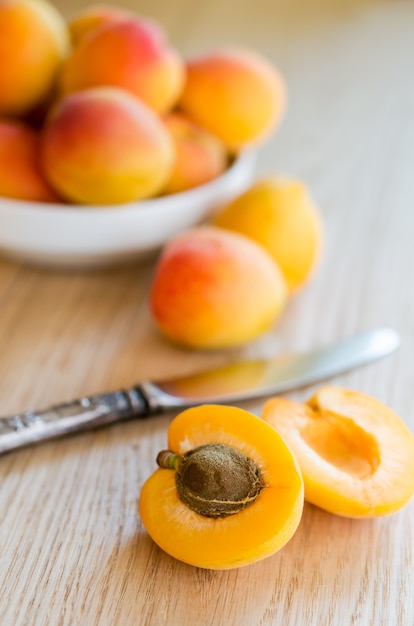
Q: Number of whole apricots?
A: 9